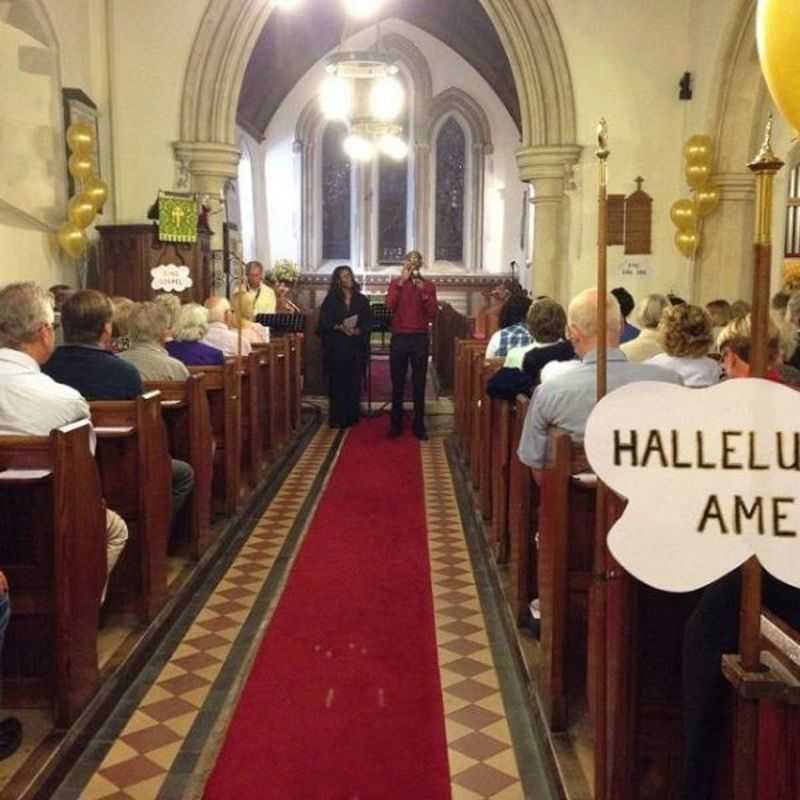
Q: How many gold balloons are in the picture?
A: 11